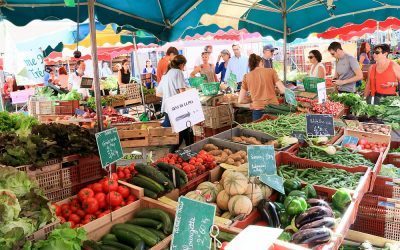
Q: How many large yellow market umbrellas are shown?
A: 1